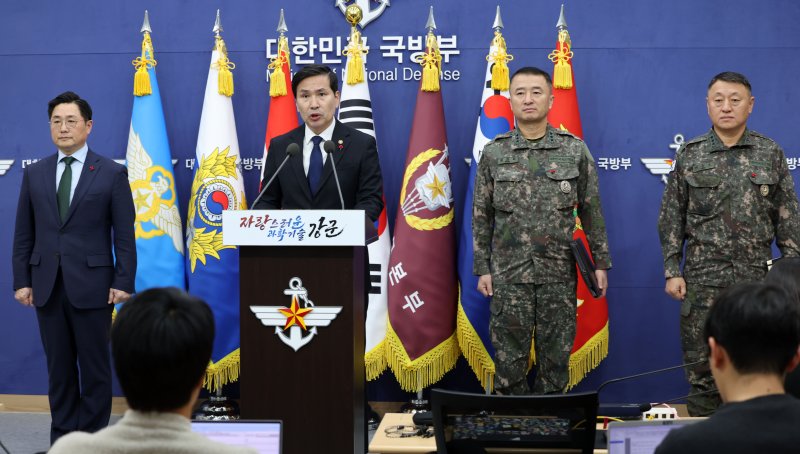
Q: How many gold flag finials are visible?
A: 1